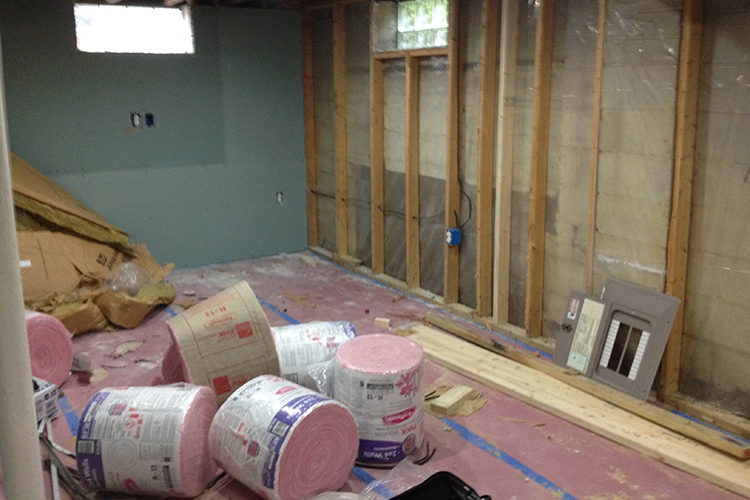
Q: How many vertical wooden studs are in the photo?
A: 10